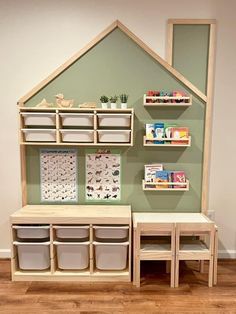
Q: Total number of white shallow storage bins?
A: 9